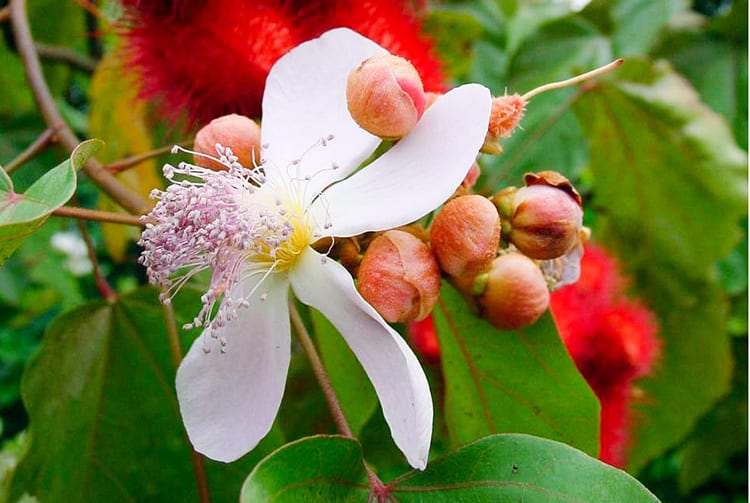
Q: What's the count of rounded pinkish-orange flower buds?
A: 6